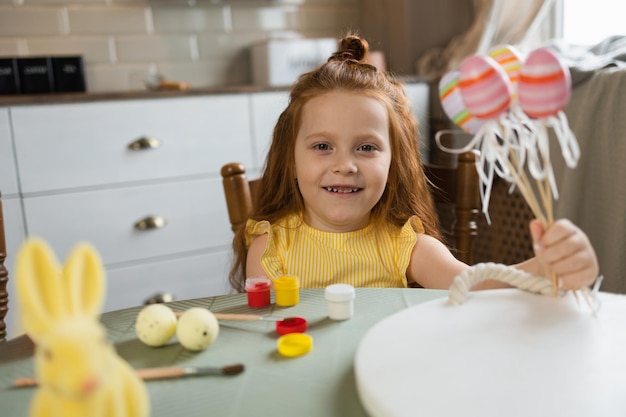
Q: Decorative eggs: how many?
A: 6